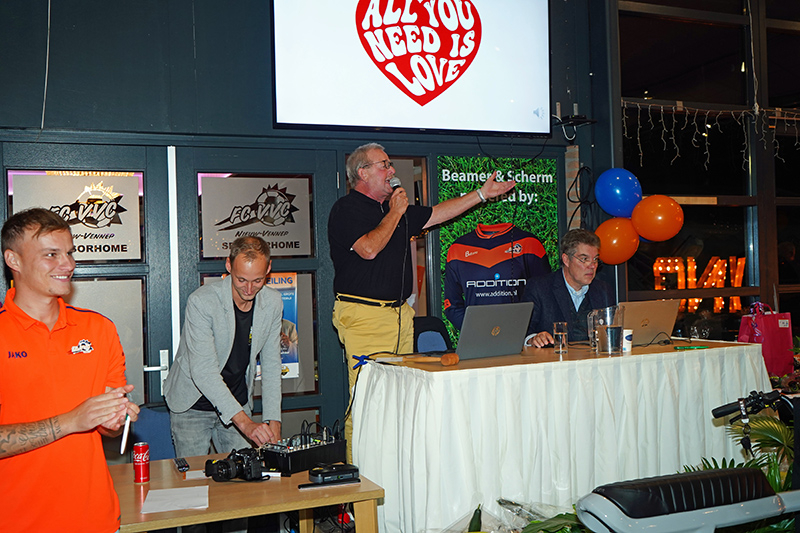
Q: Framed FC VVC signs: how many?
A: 2